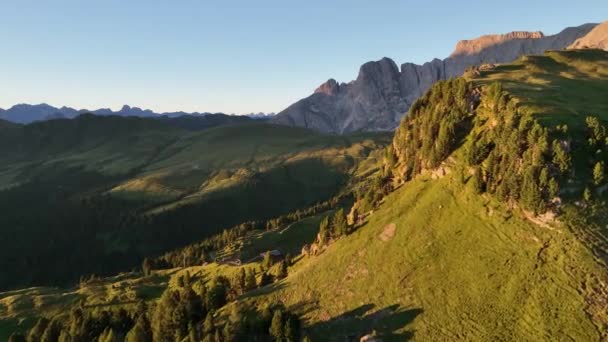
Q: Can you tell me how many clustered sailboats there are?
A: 0